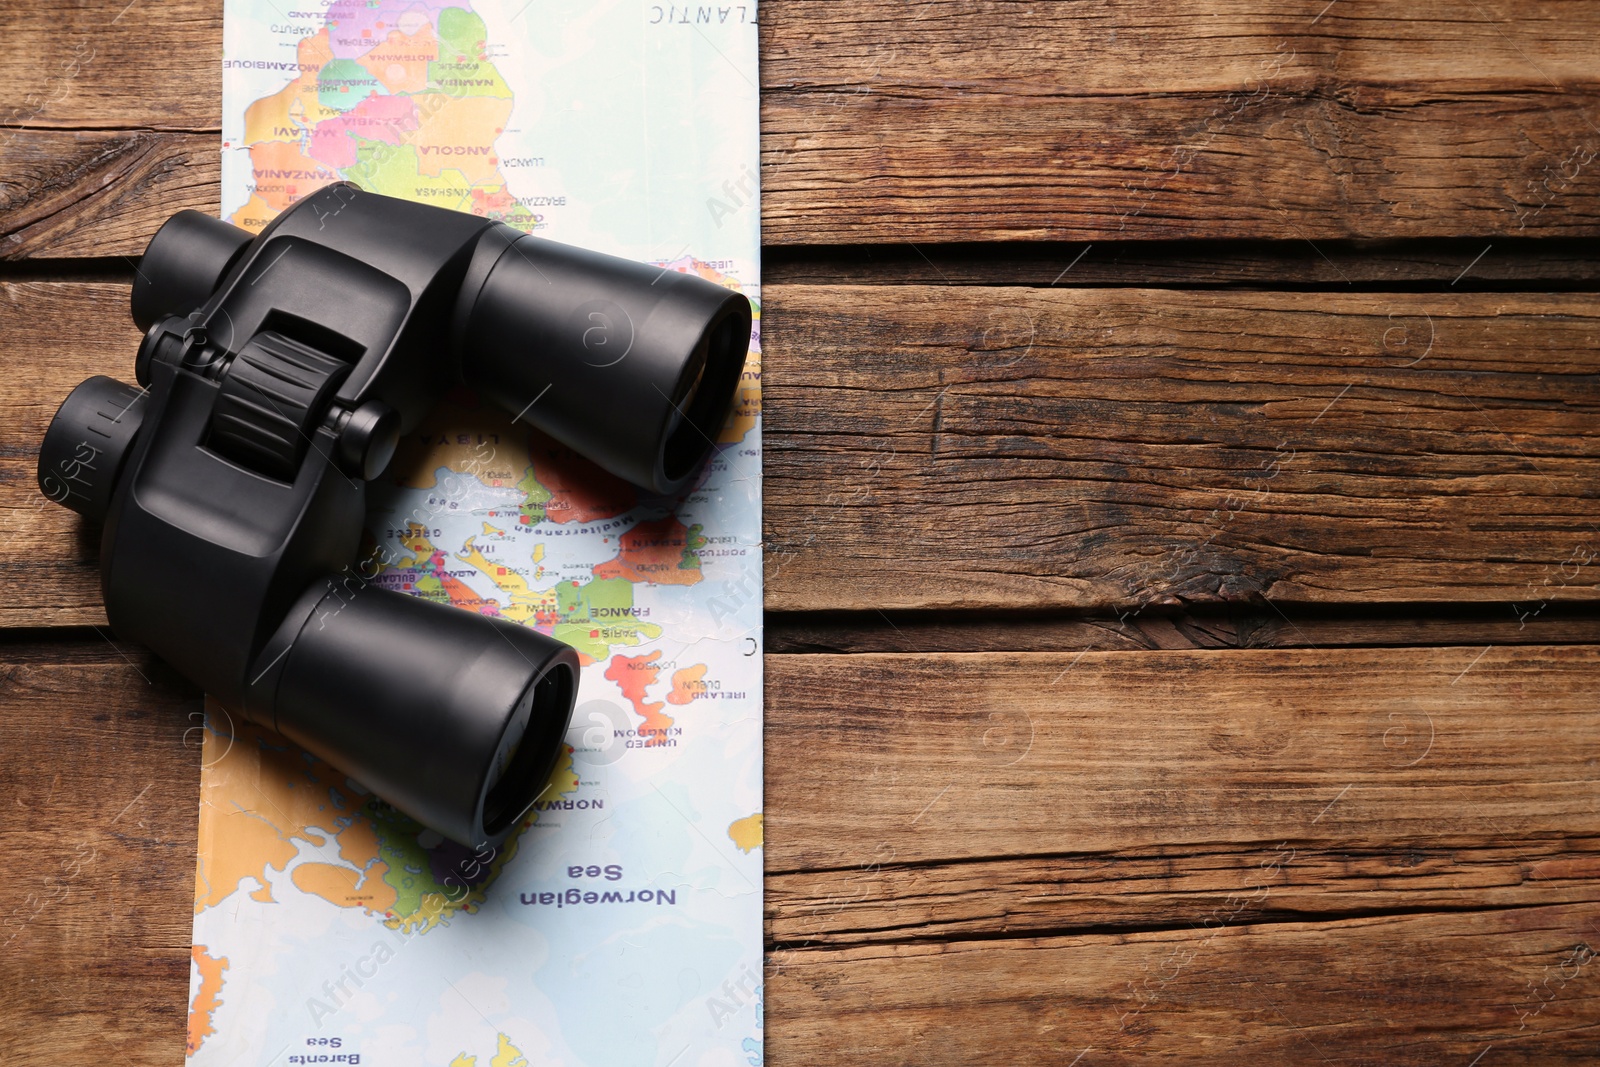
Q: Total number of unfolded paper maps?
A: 1